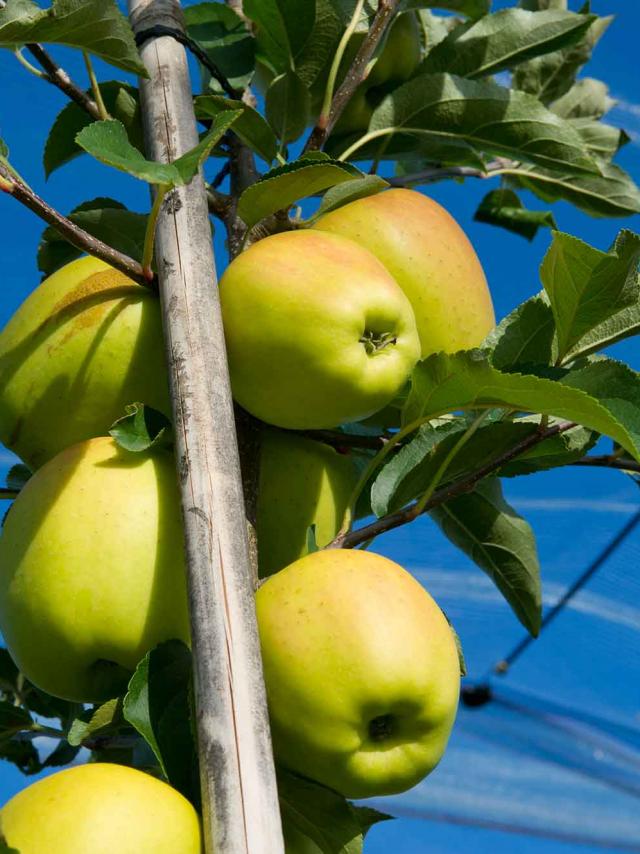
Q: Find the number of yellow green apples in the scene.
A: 7